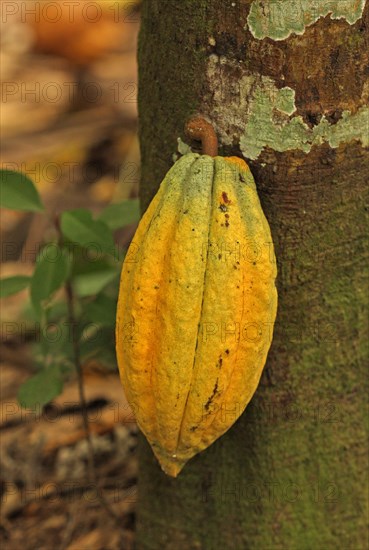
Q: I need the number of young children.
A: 0